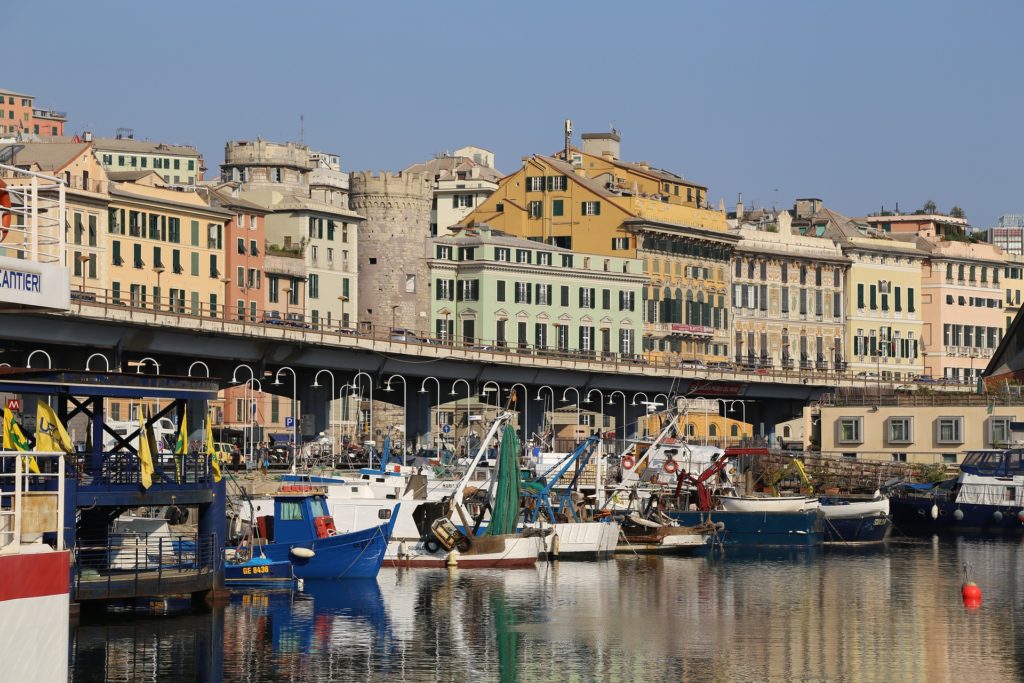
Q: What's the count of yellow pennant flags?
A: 5